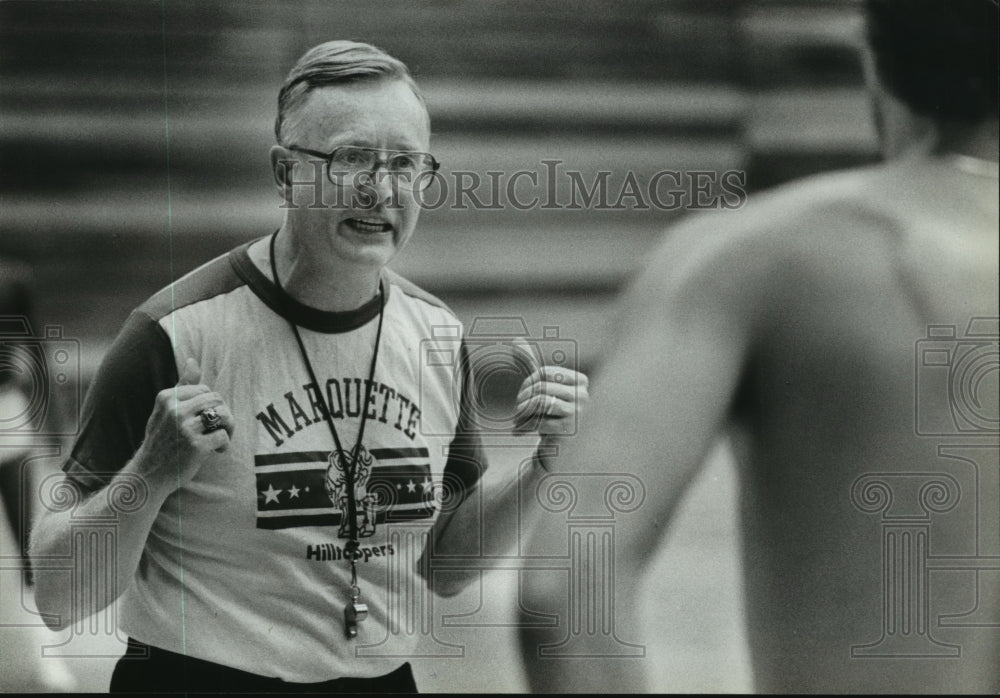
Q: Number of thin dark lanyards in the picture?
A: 1